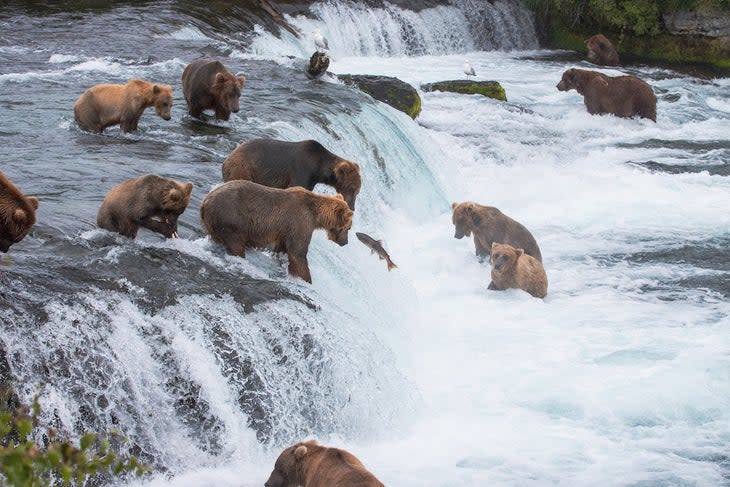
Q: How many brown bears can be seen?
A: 11